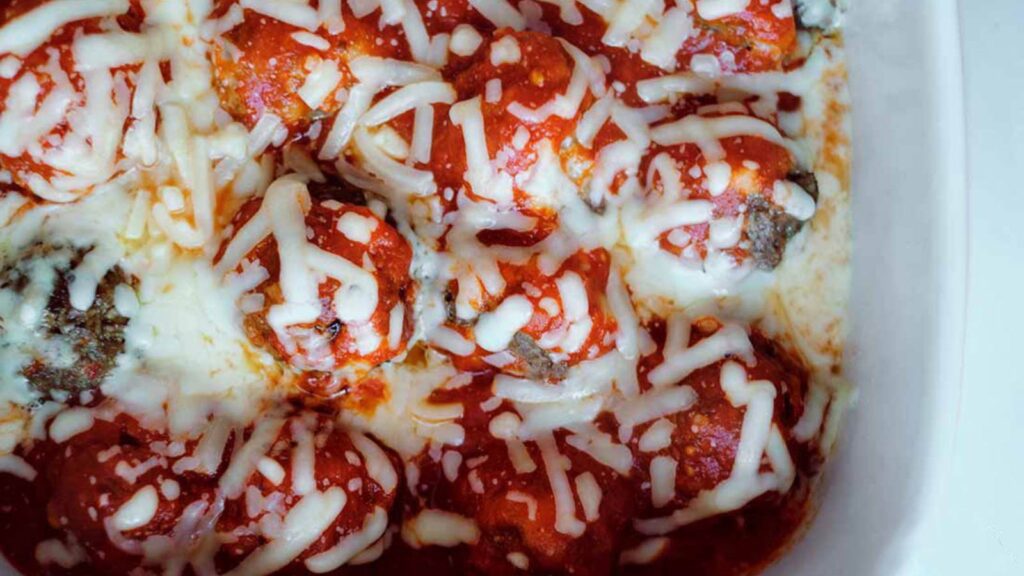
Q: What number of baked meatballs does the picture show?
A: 12